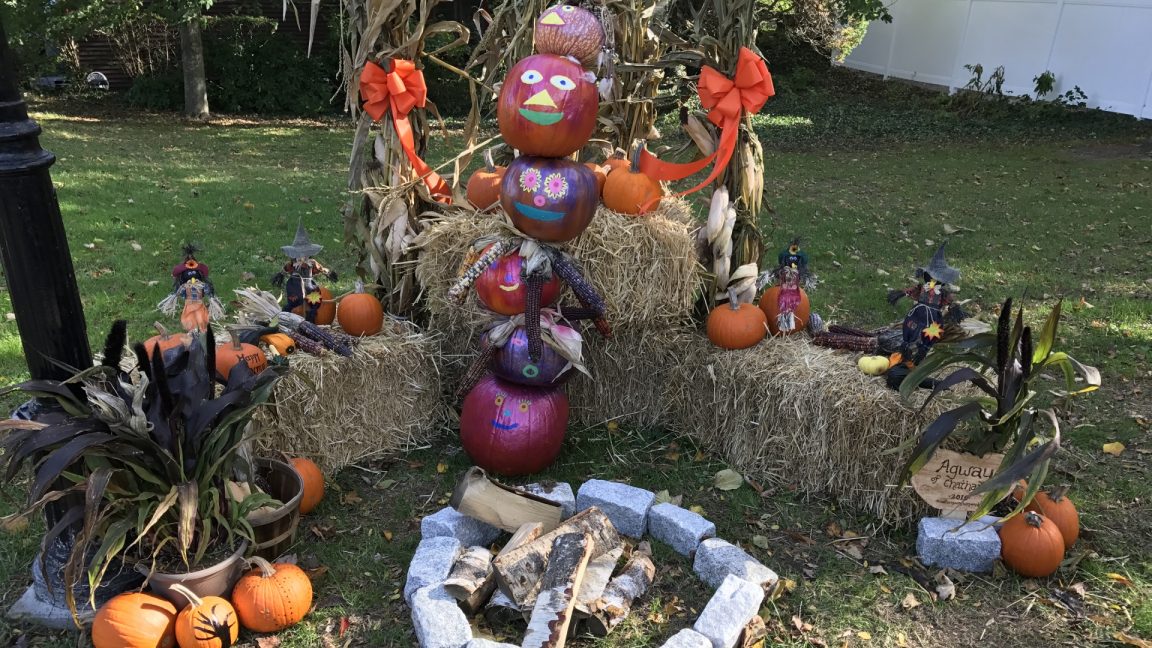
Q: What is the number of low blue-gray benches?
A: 0